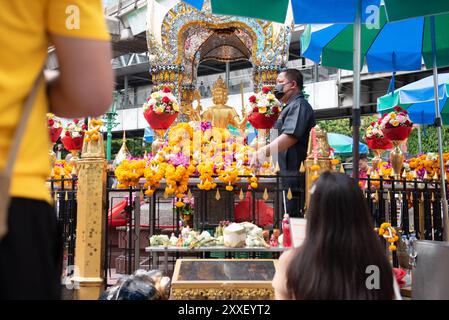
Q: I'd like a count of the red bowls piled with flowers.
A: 6